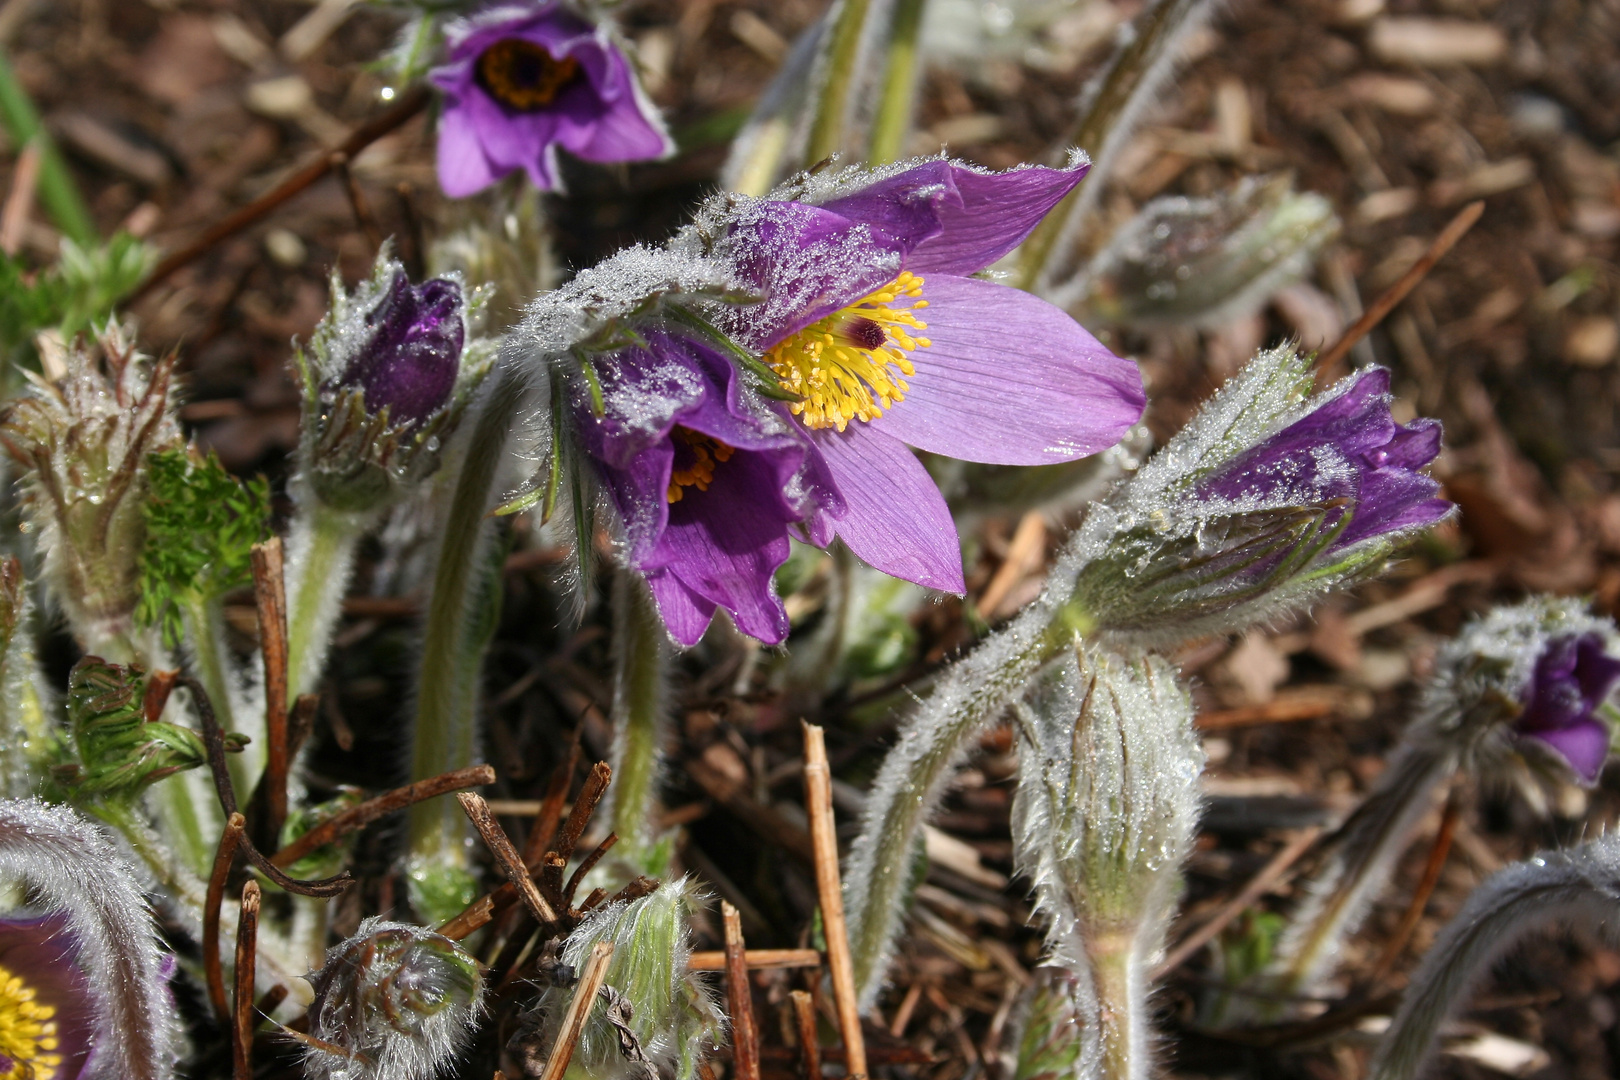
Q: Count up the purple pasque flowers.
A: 7